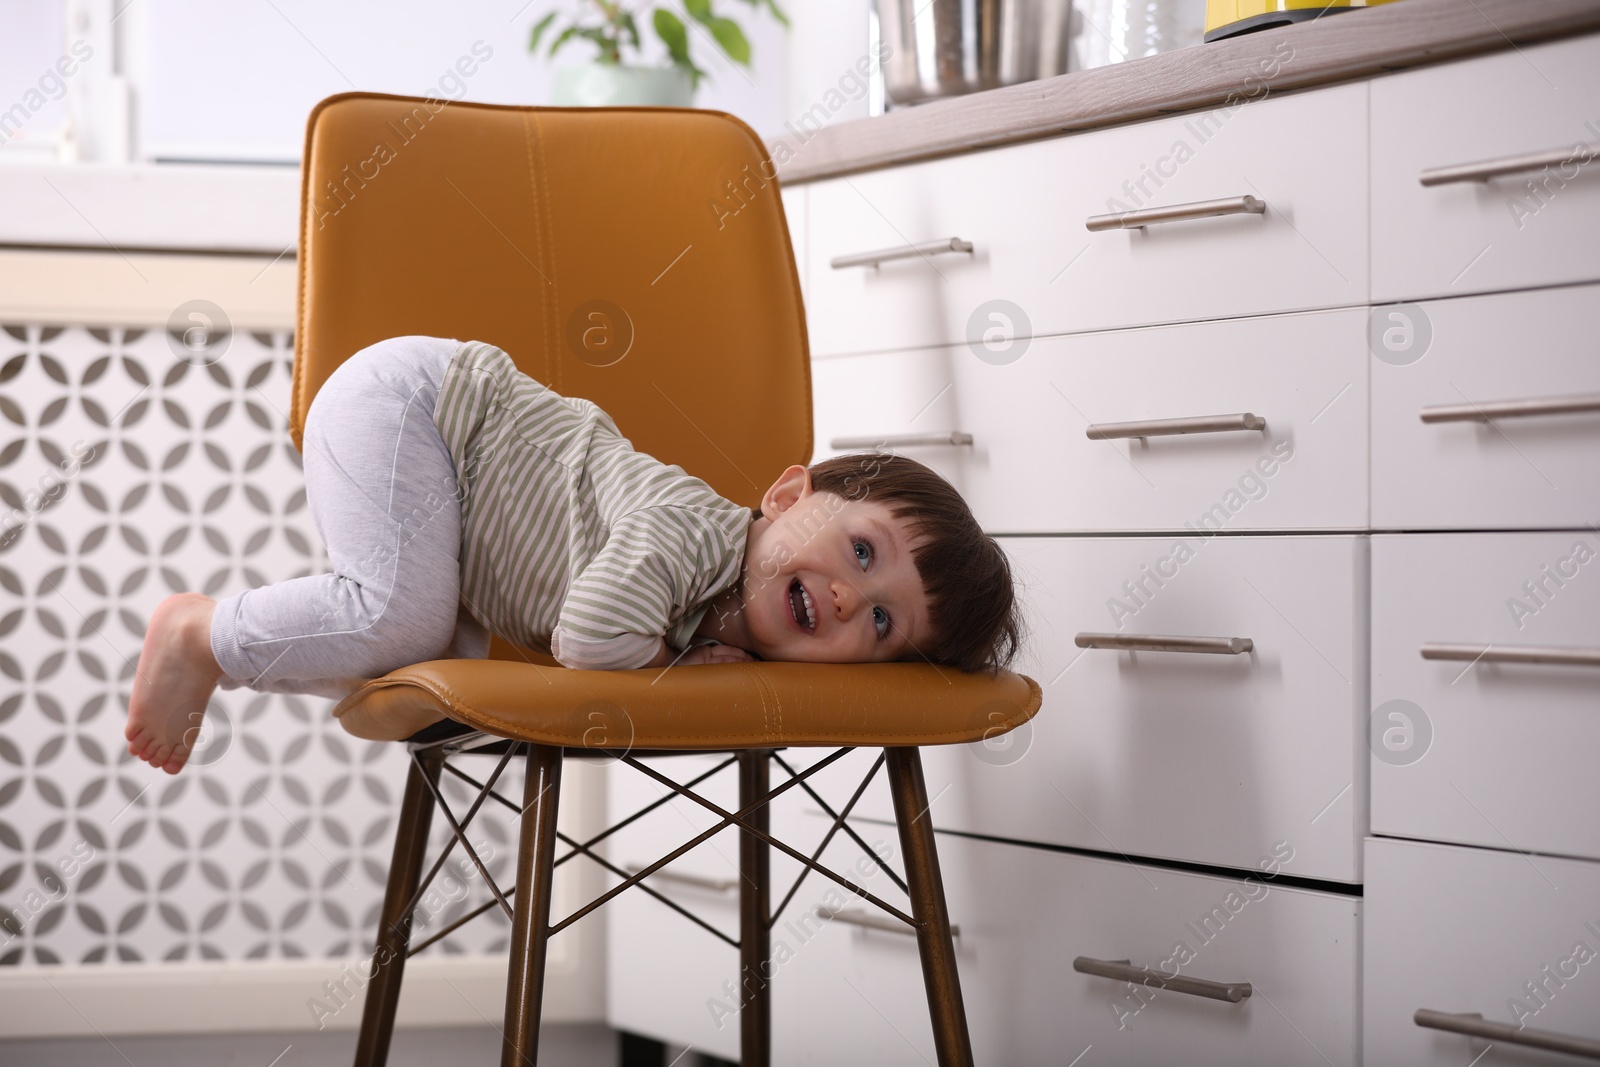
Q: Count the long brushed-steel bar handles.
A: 12